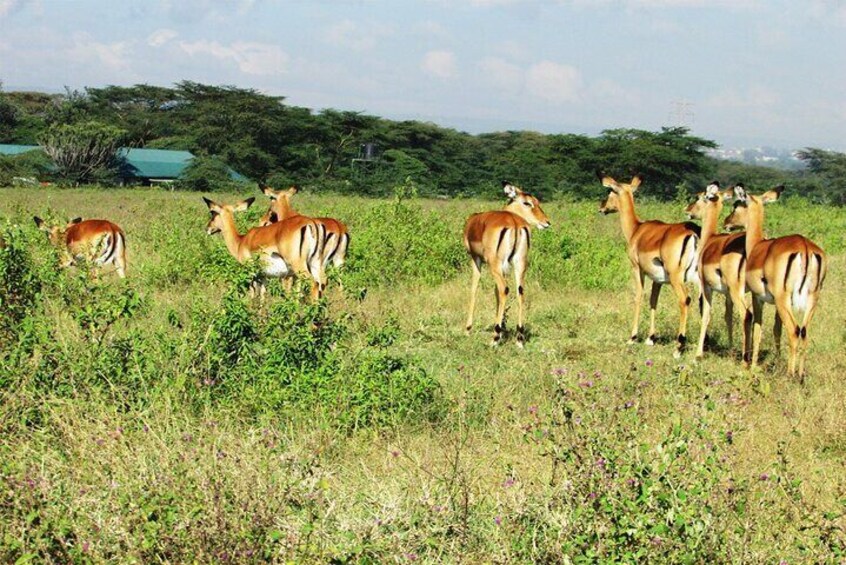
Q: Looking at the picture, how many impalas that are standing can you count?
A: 7